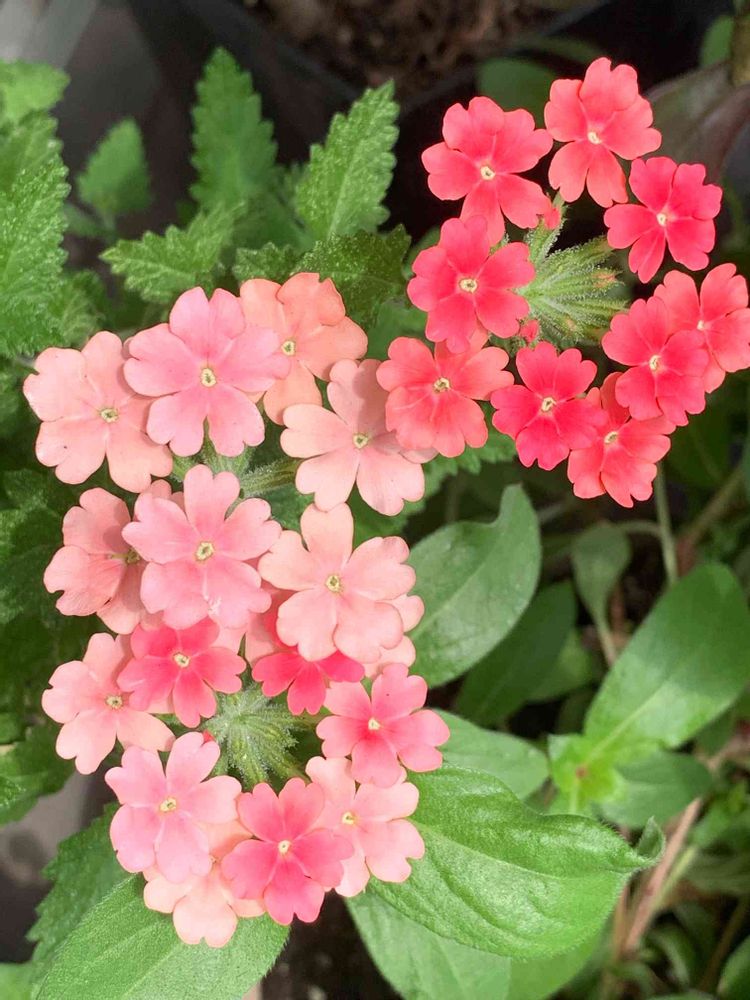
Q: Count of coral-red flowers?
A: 9